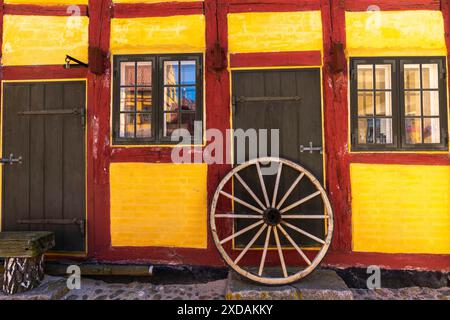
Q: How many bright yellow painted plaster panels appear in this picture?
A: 6